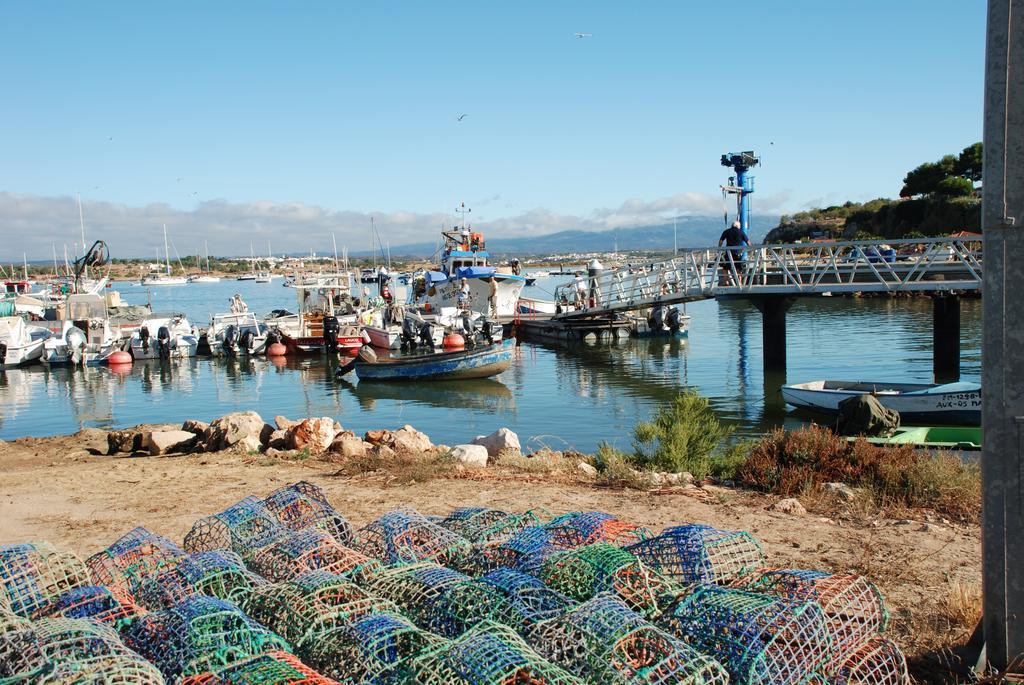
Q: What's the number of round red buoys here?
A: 3